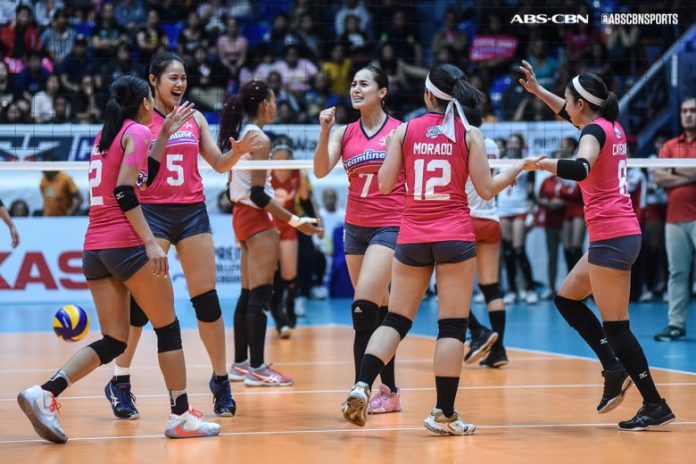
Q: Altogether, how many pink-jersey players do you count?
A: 5